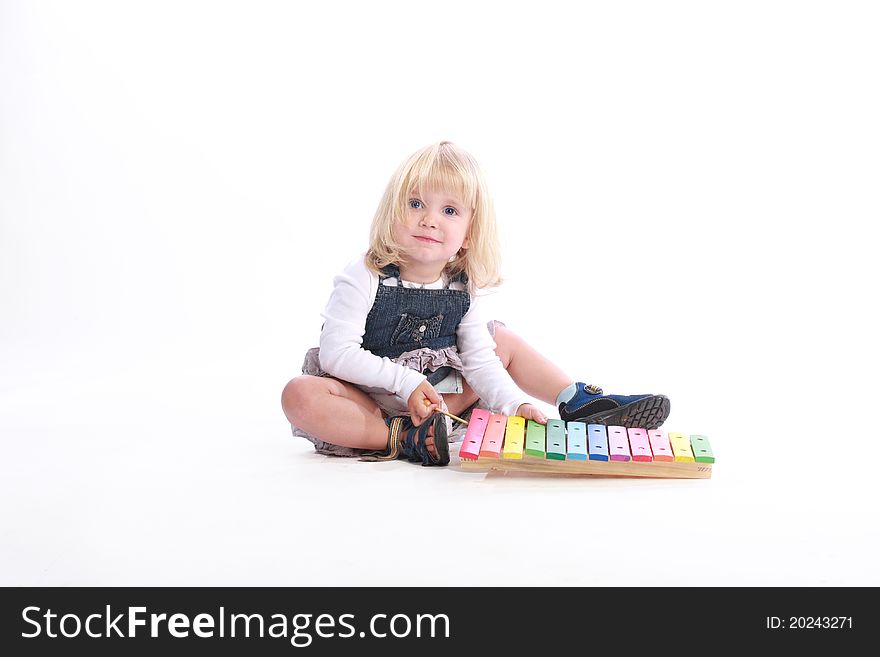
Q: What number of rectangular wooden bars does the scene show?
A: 12